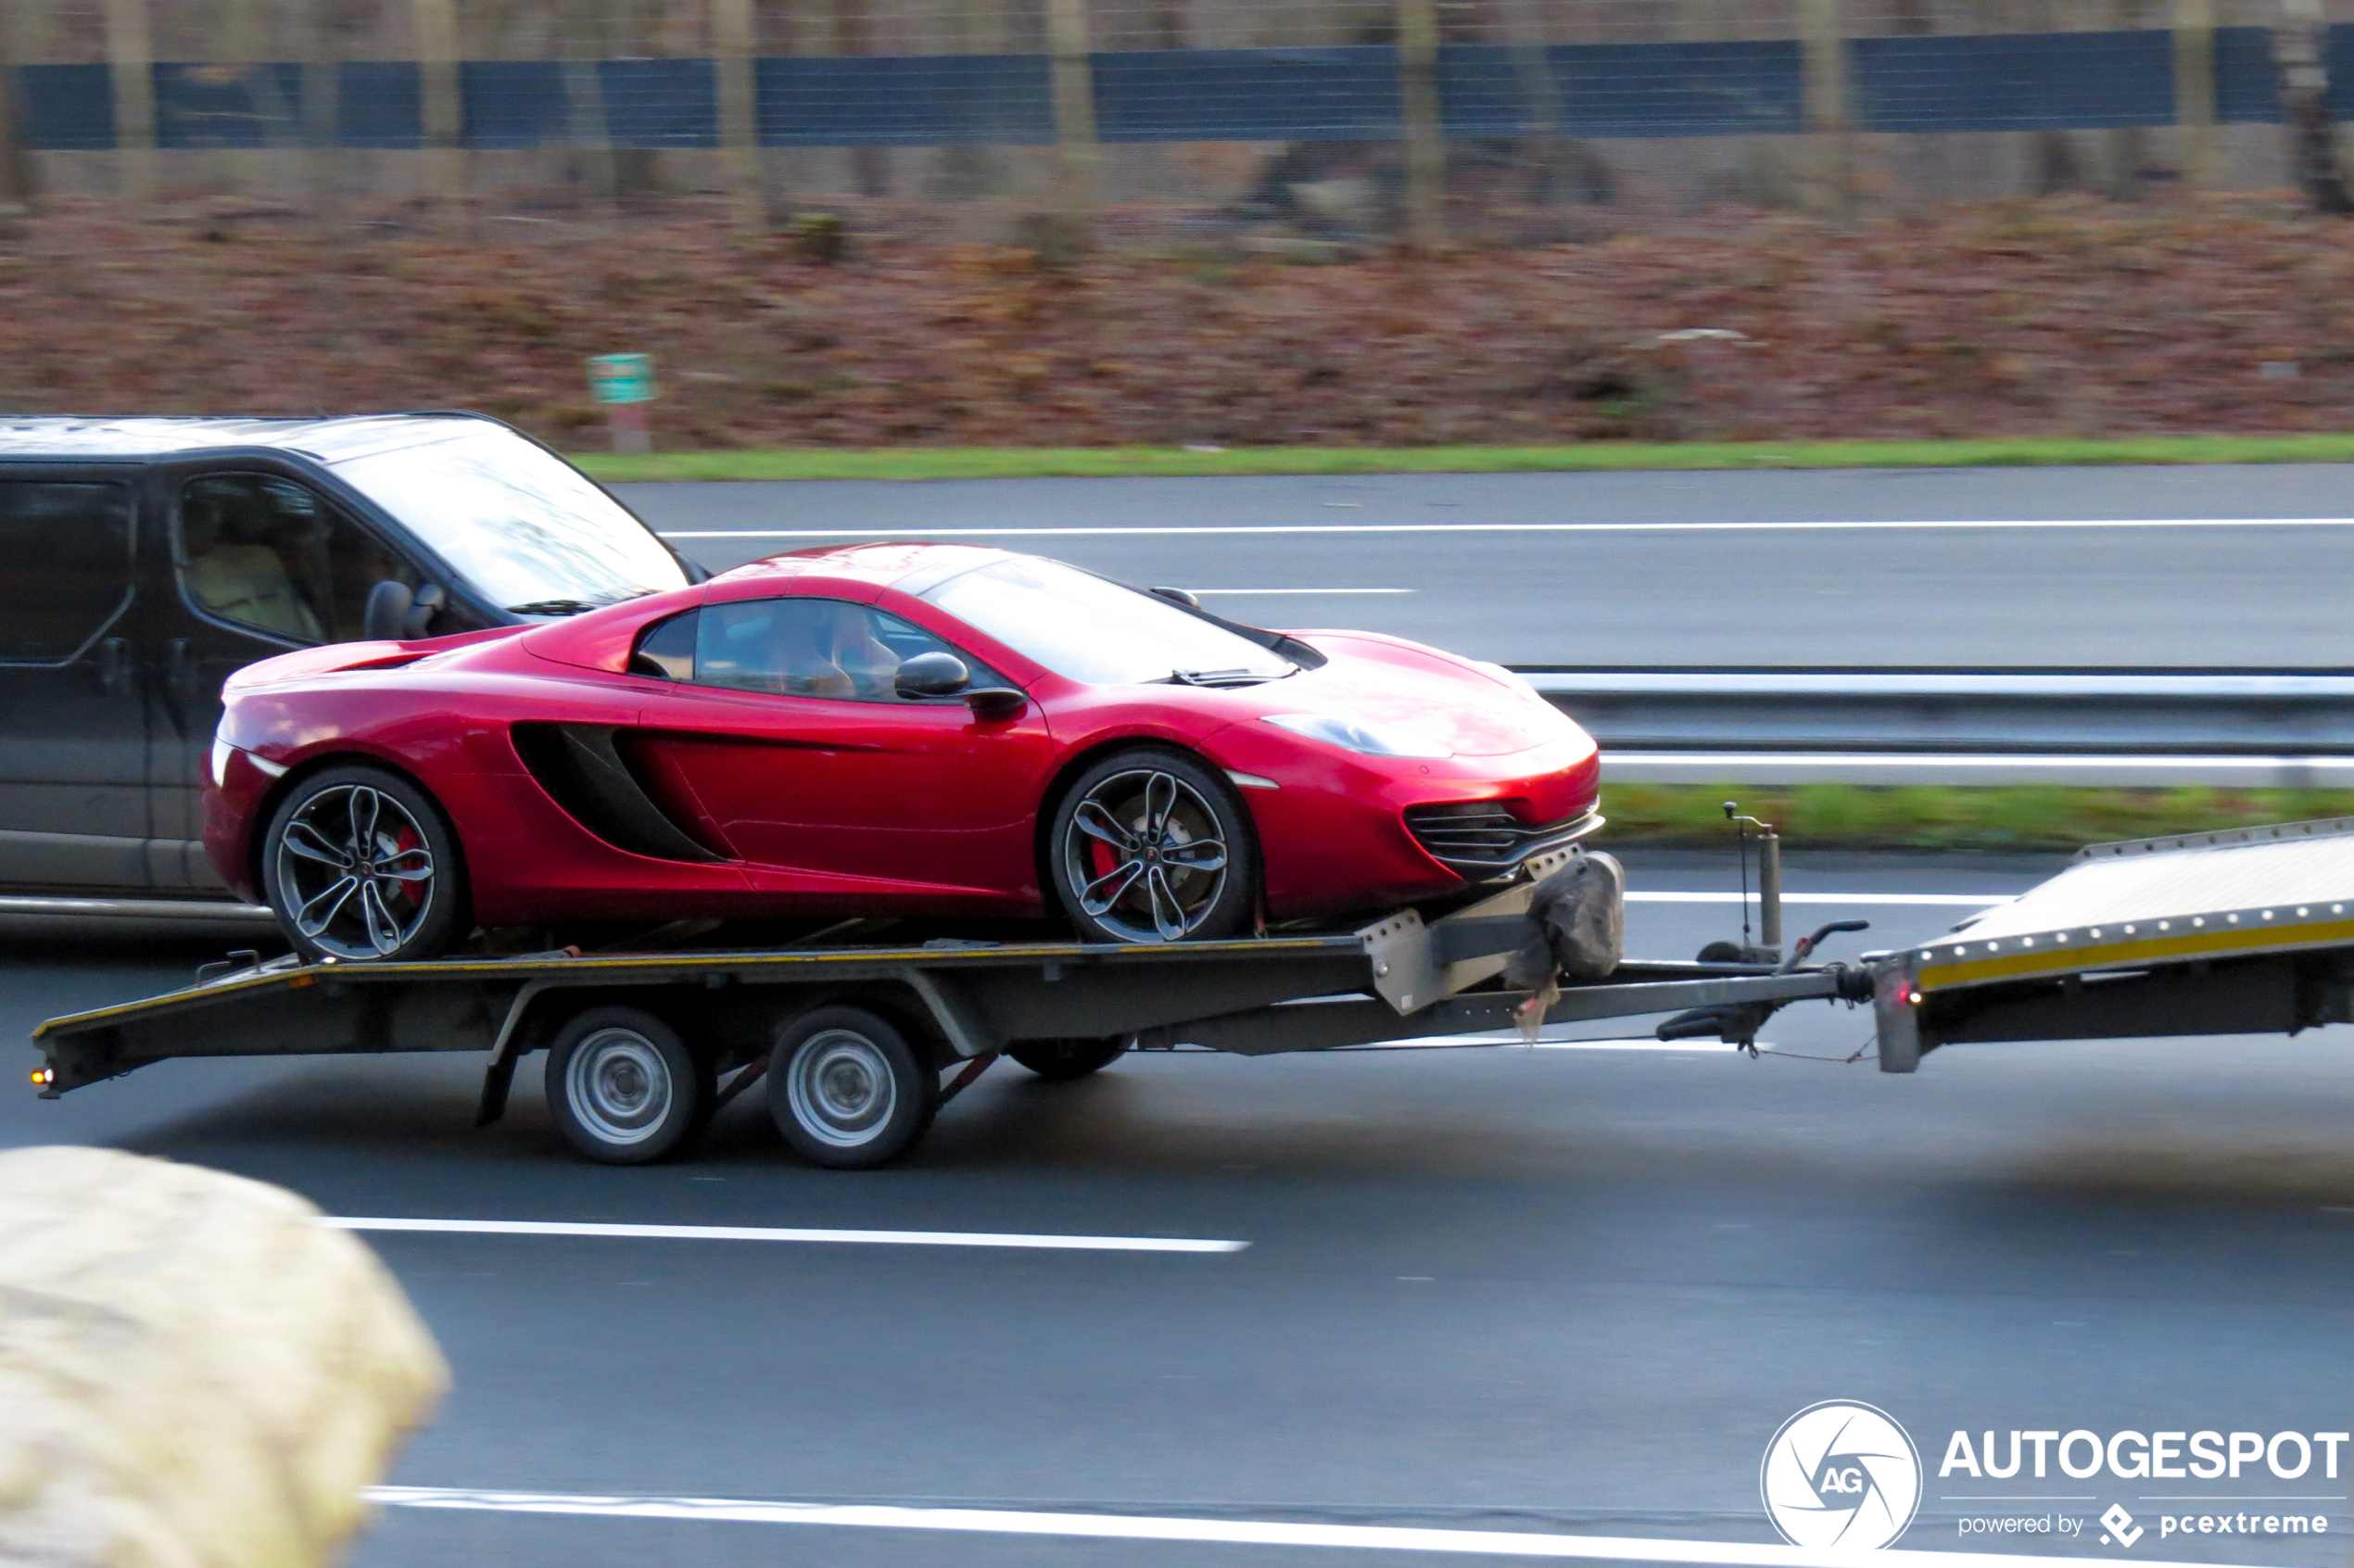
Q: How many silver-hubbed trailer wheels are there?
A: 2